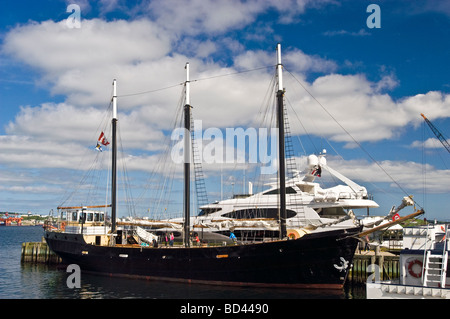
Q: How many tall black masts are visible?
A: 3